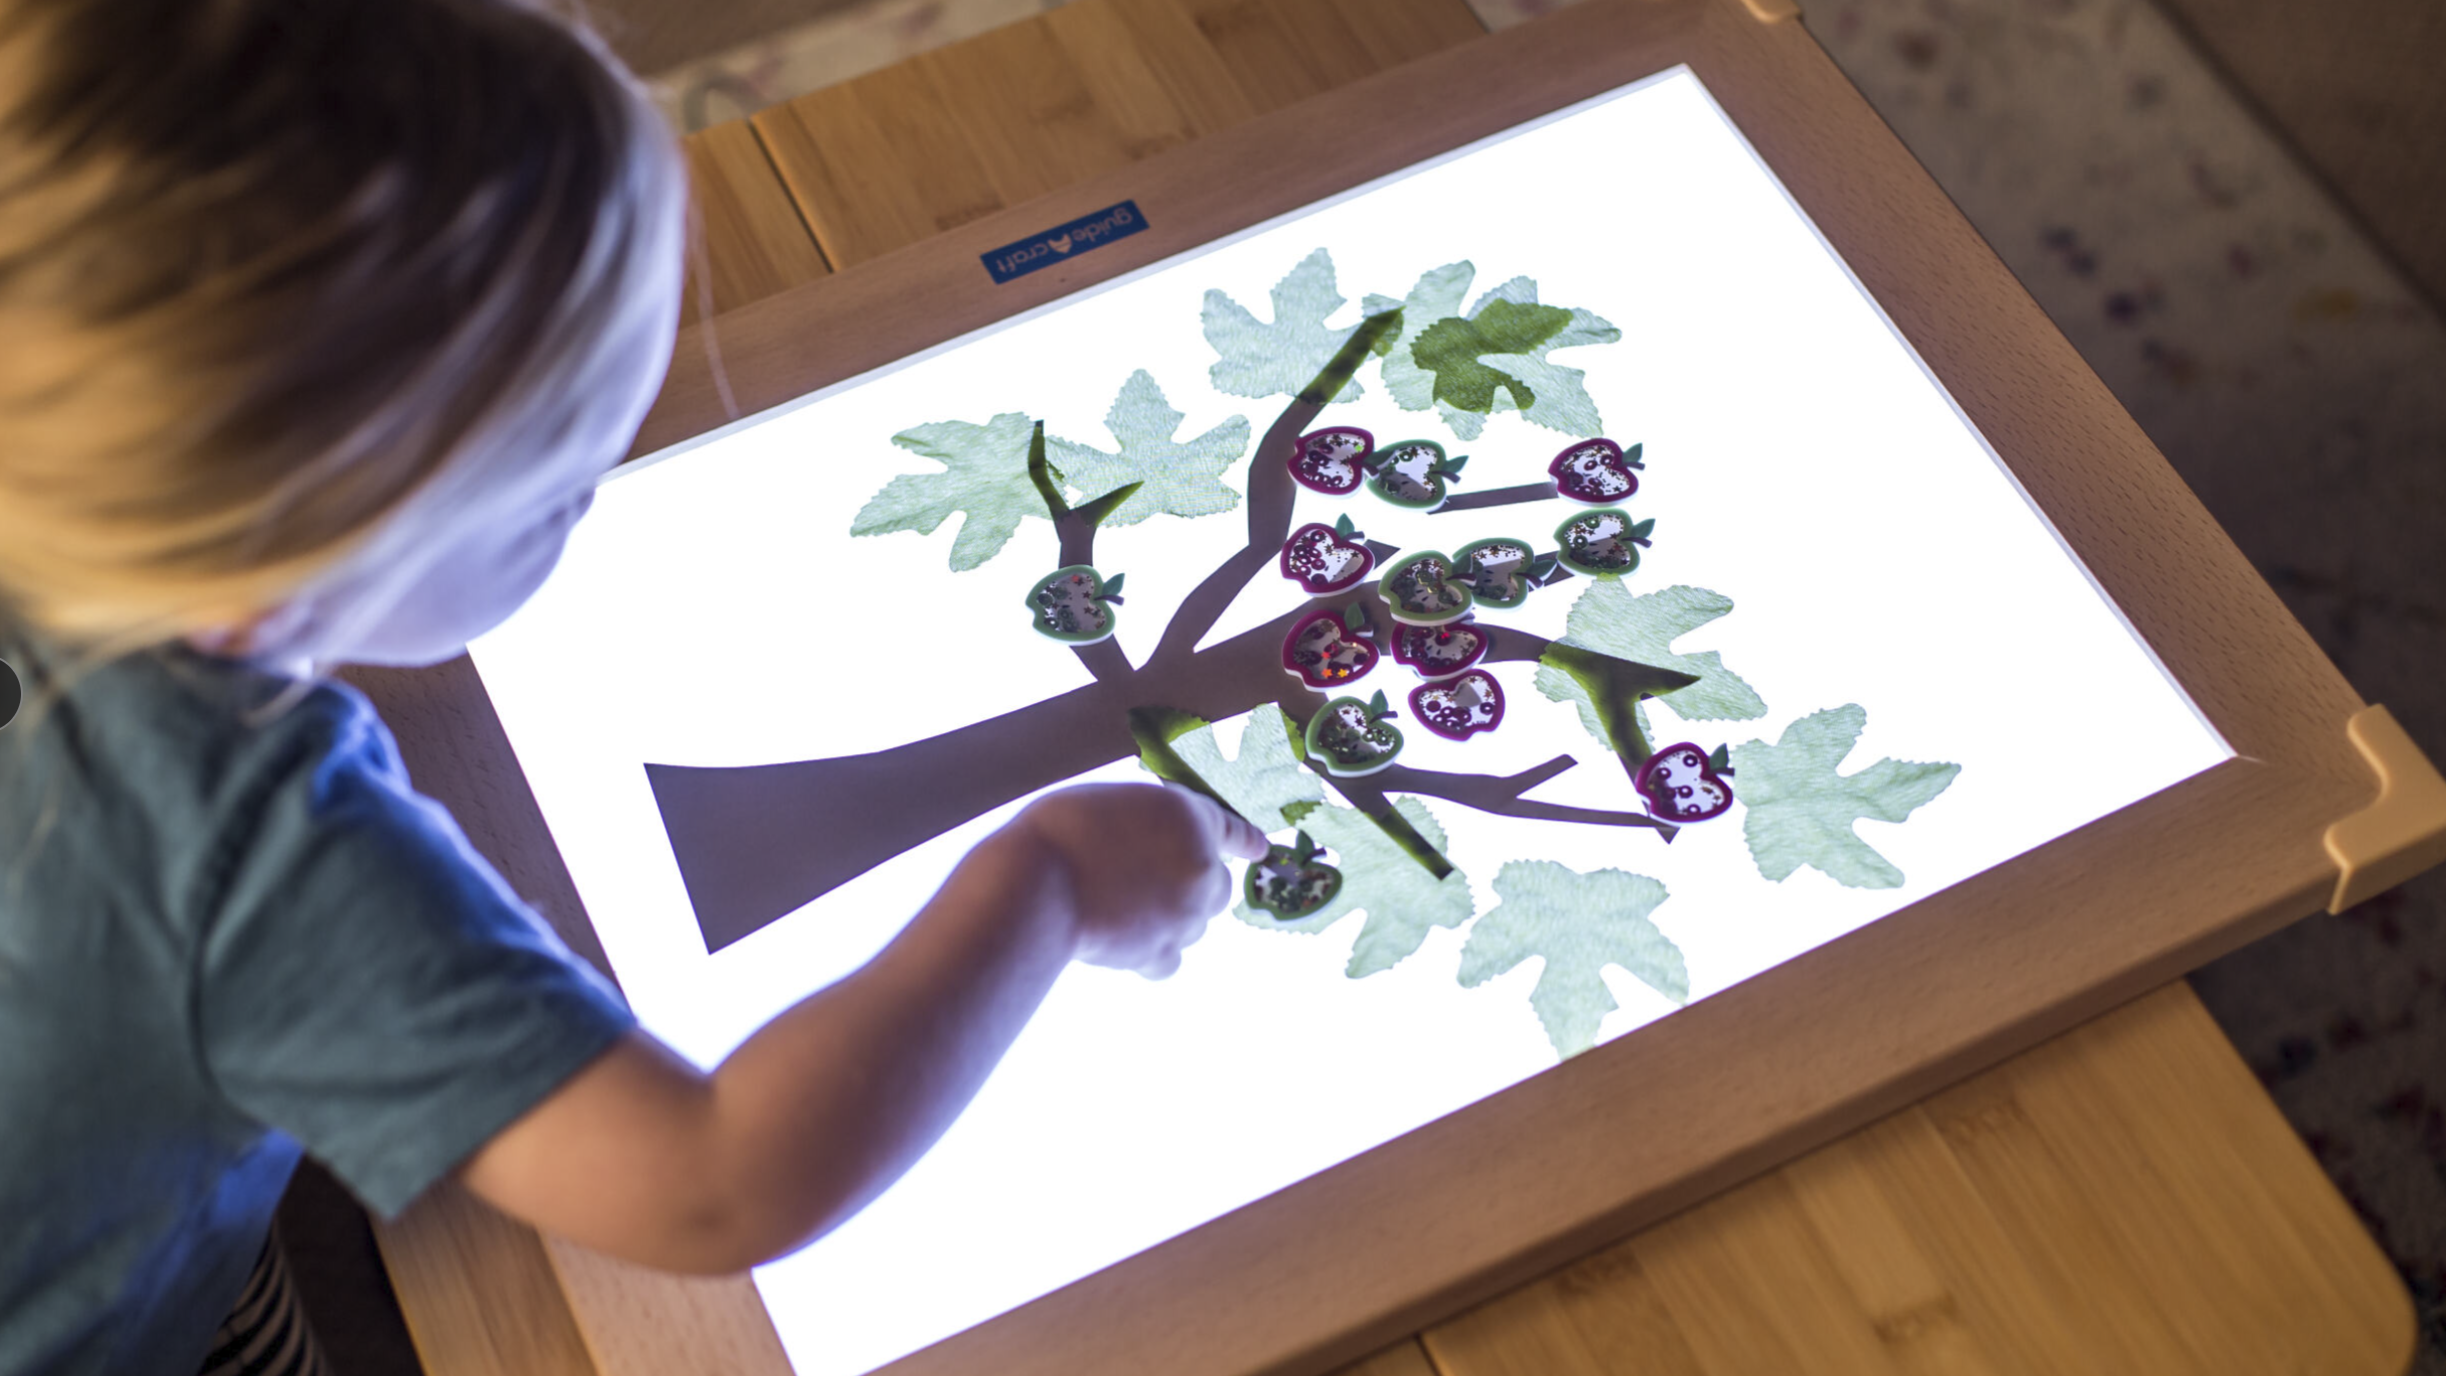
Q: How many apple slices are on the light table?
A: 14